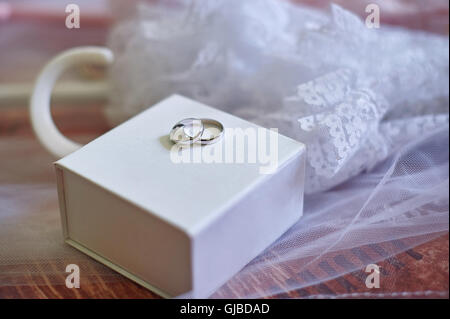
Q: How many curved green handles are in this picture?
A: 0